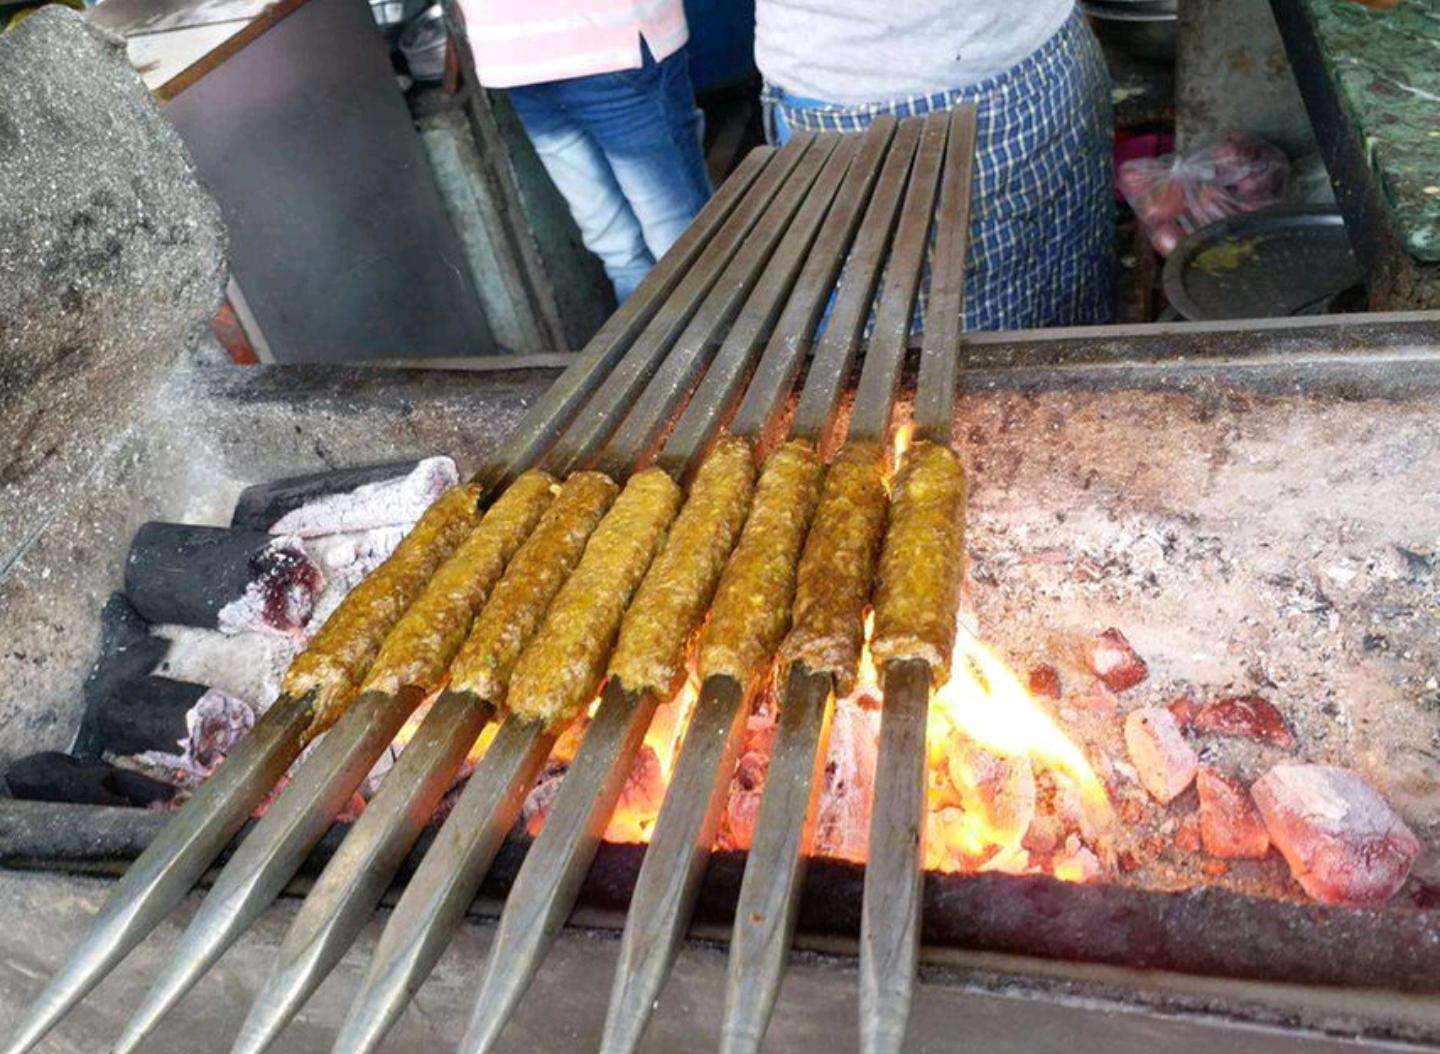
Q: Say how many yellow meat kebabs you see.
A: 8